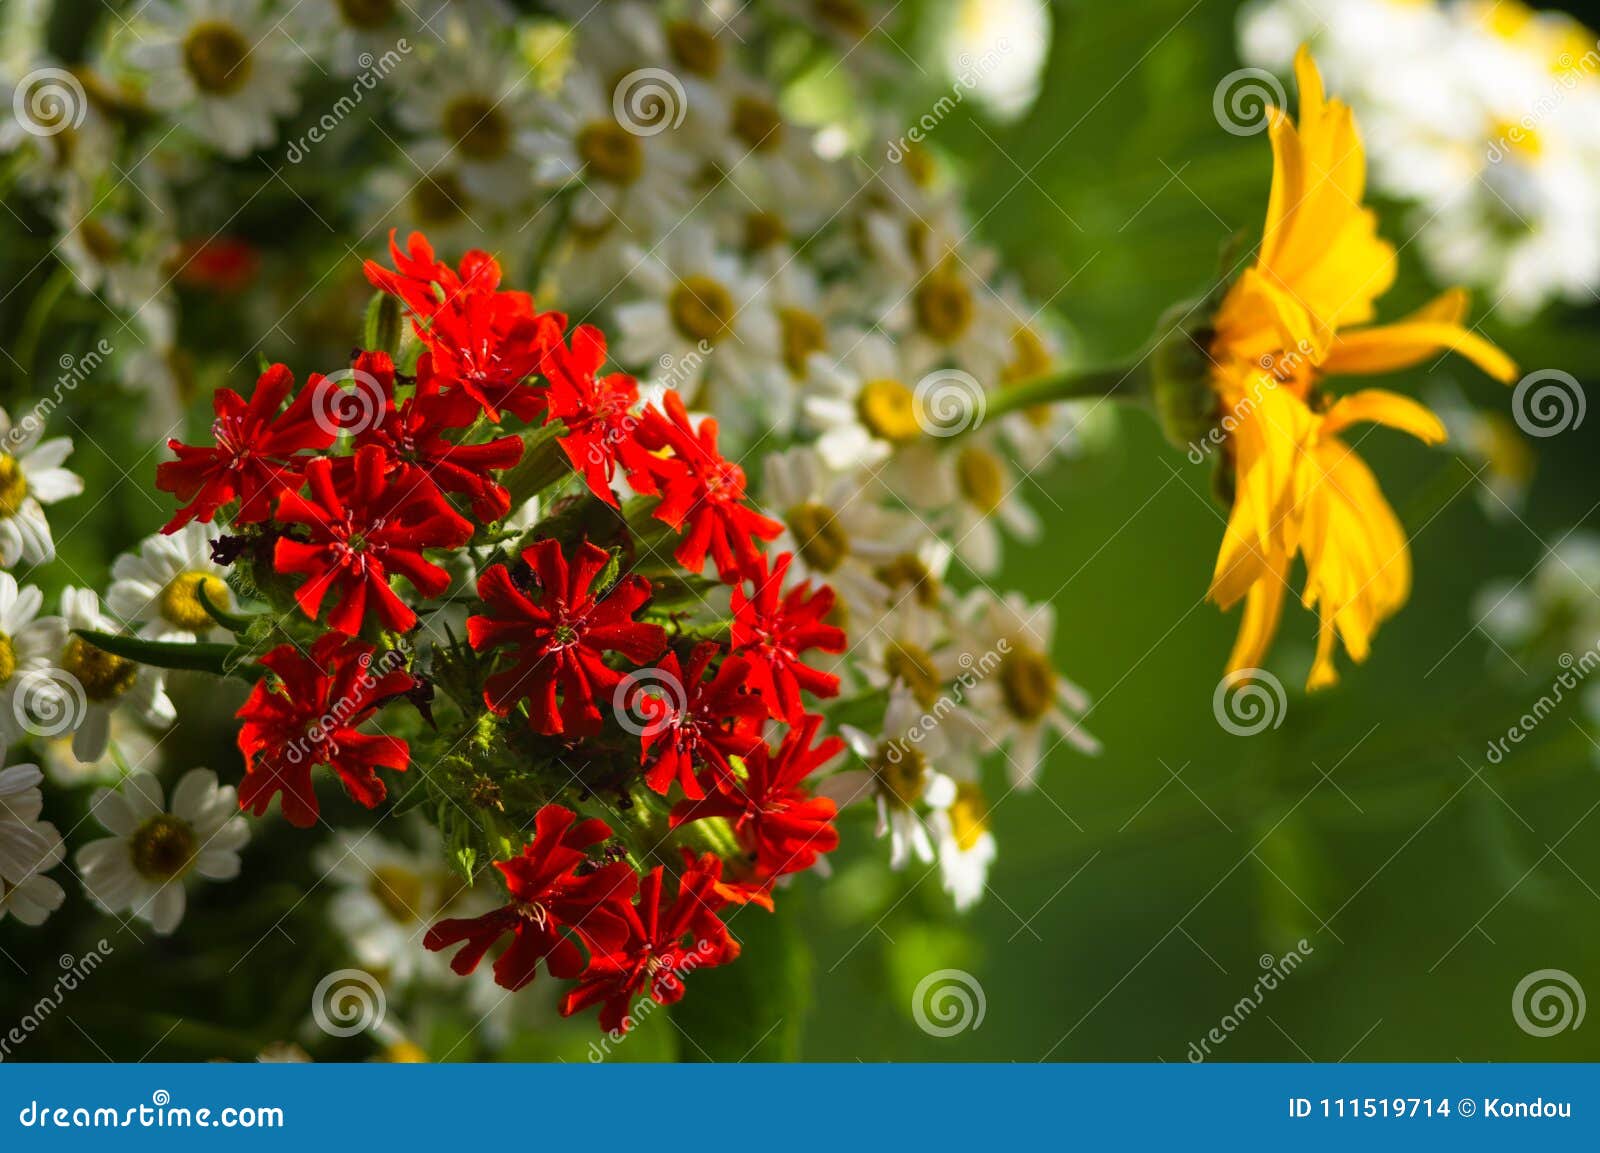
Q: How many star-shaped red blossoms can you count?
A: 14